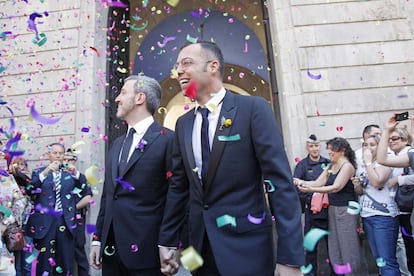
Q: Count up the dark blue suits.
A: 3